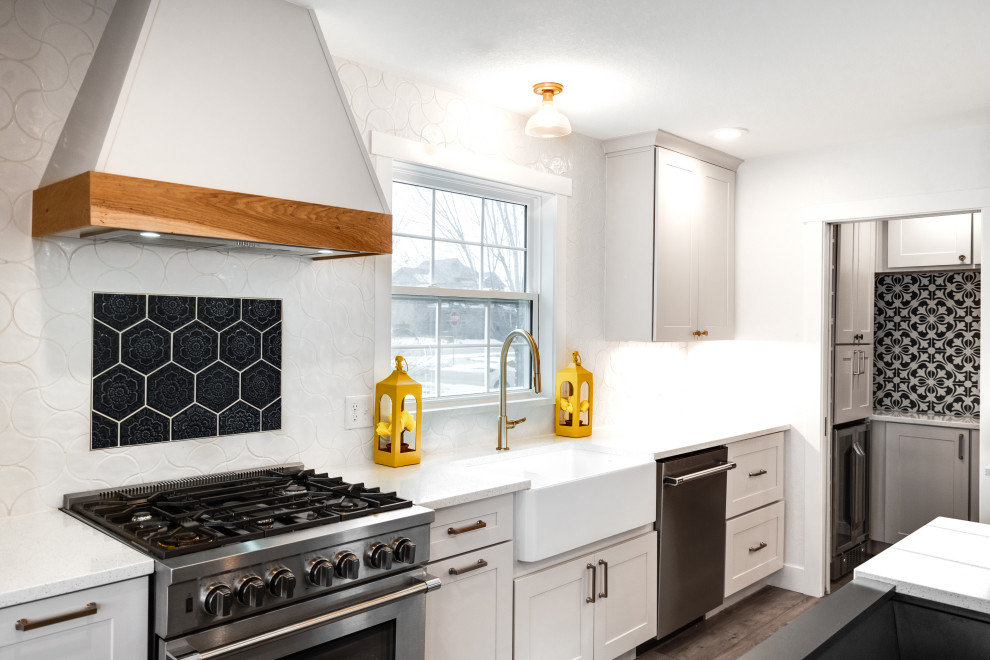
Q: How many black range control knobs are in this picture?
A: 7